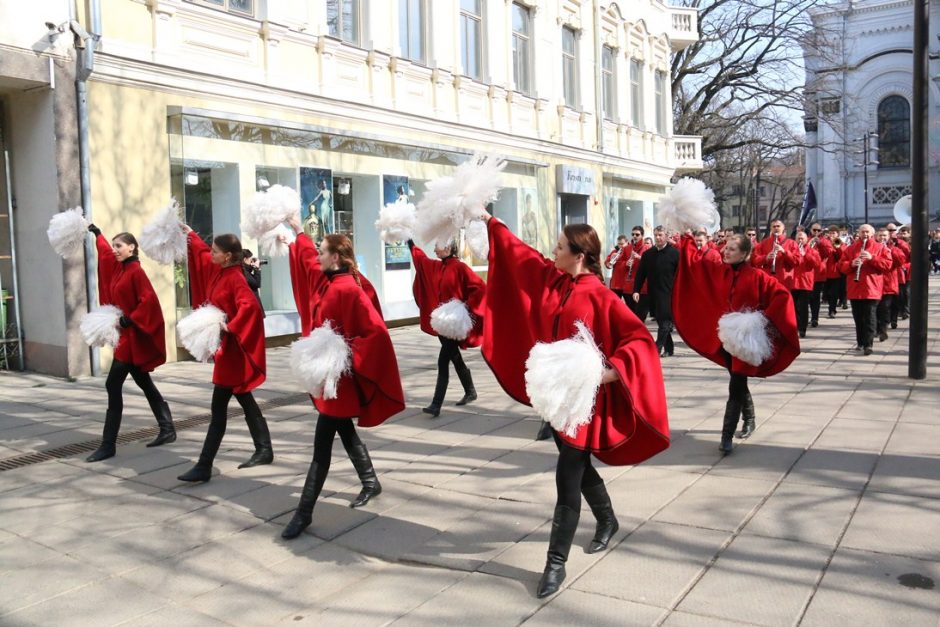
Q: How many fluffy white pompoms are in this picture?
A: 14